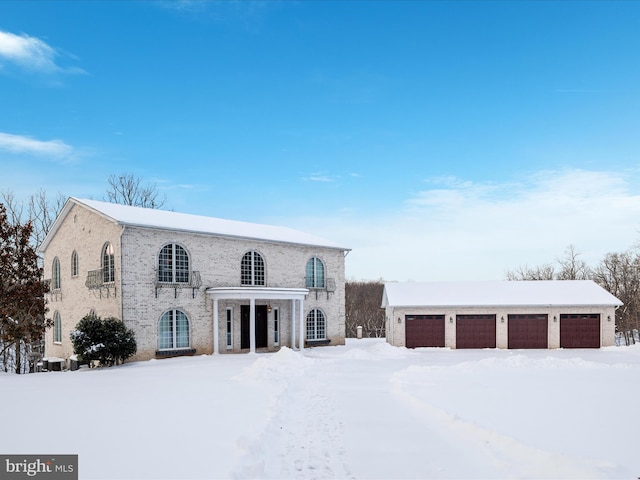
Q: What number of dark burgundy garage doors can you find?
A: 4